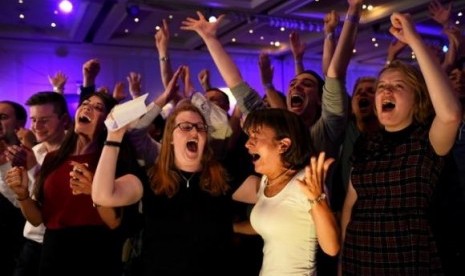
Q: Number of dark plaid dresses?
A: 1